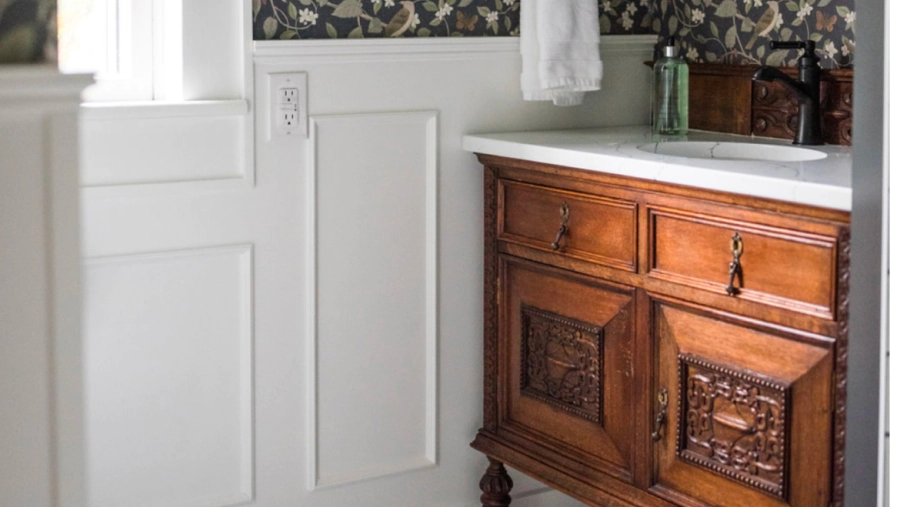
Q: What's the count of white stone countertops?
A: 1